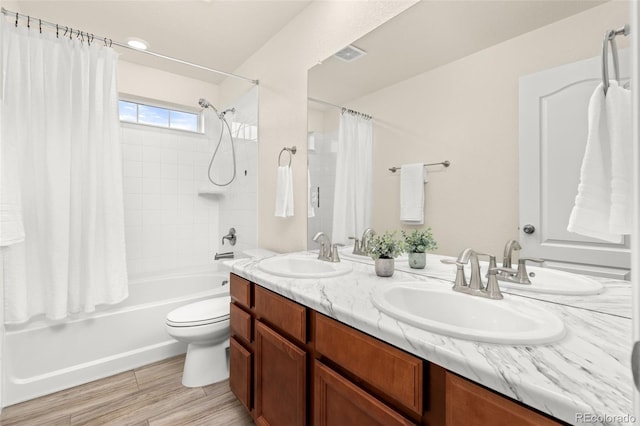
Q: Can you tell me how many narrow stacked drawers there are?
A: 3